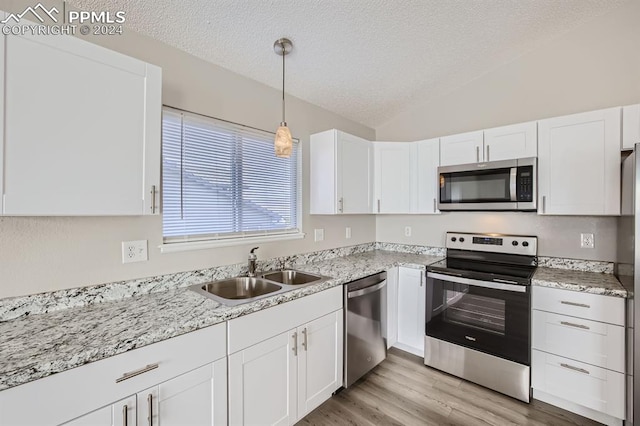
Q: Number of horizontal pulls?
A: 4